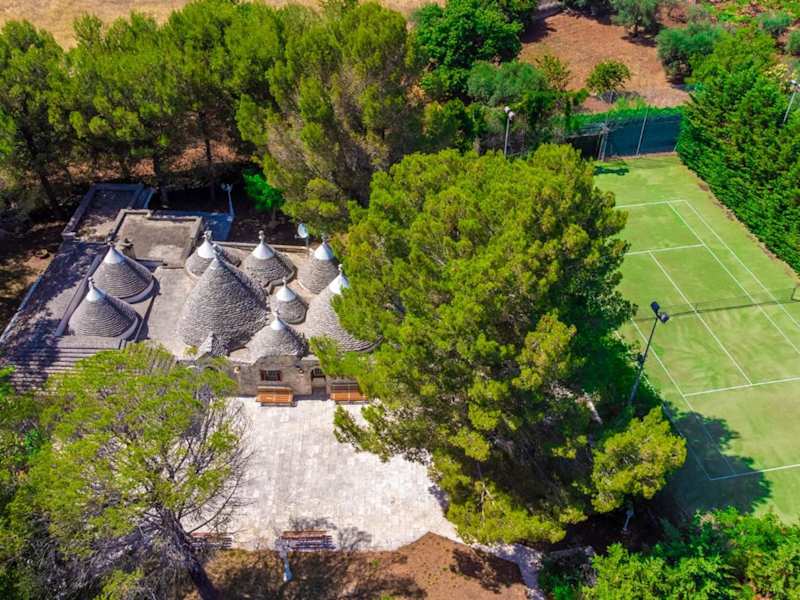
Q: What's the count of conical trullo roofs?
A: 9